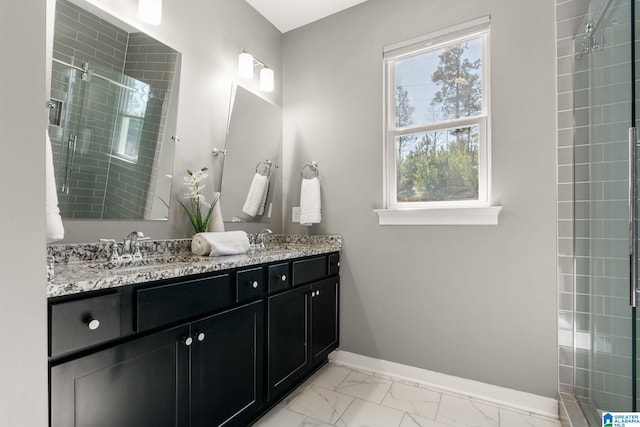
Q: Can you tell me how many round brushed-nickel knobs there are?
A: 8